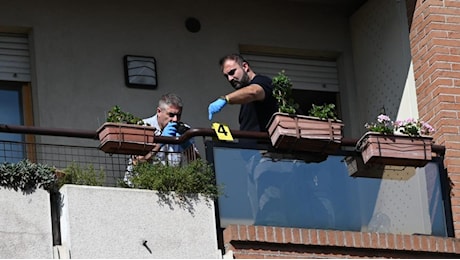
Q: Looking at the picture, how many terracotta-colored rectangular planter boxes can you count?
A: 3